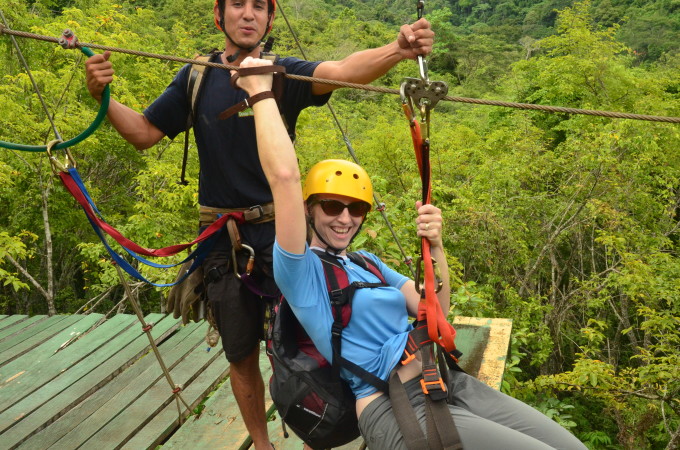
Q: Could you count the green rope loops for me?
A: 1